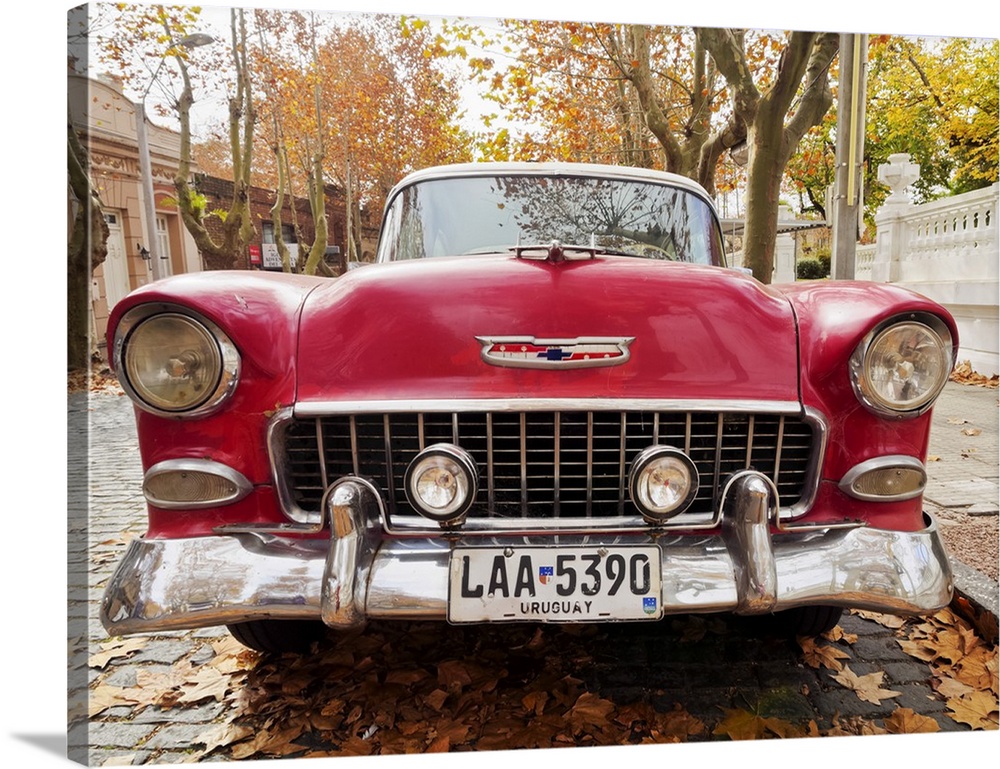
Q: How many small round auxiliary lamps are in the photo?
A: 2